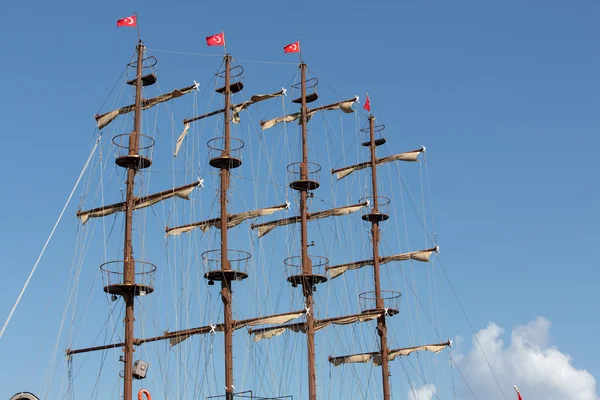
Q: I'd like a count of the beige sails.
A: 11